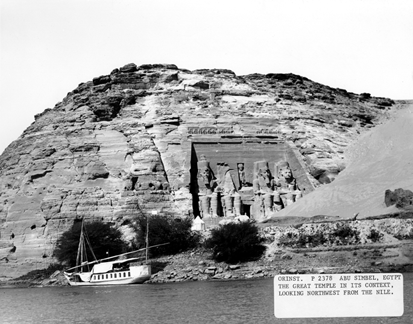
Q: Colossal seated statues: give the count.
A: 4